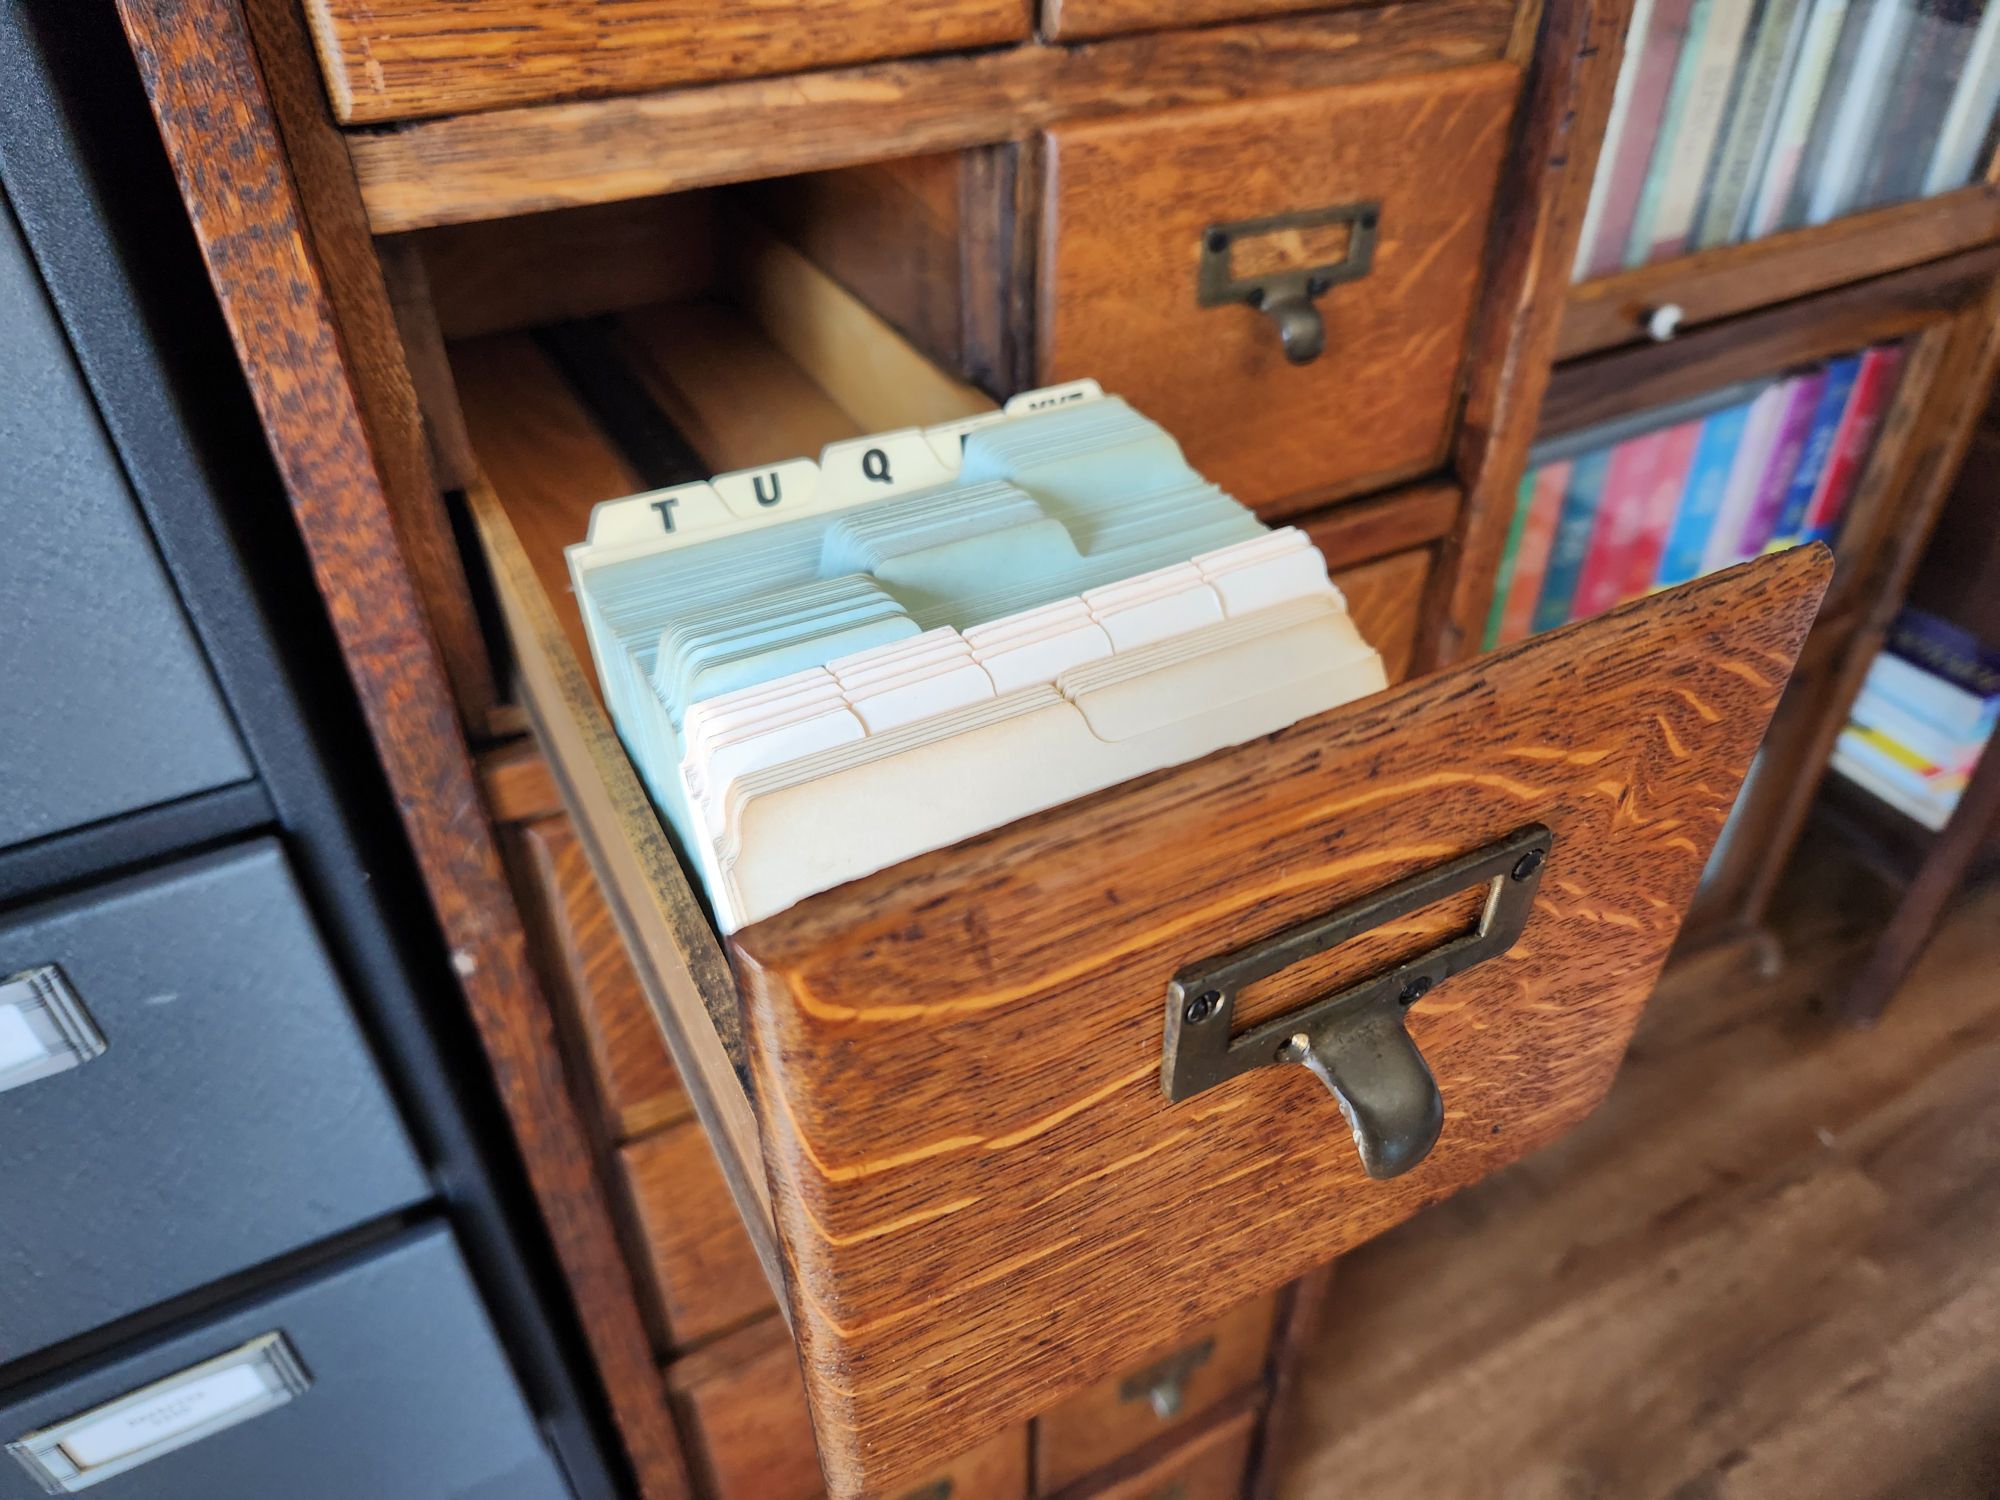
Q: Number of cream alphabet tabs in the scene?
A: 5